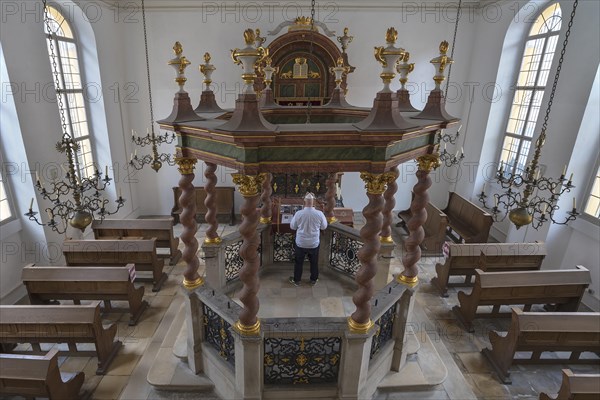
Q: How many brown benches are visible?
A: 12